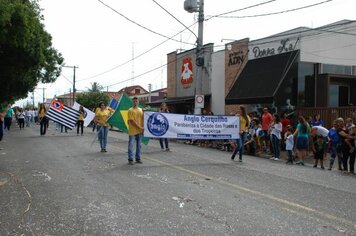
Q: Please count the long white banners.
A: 1